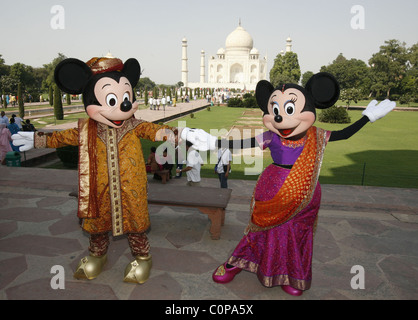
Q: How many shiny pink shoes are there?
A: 2